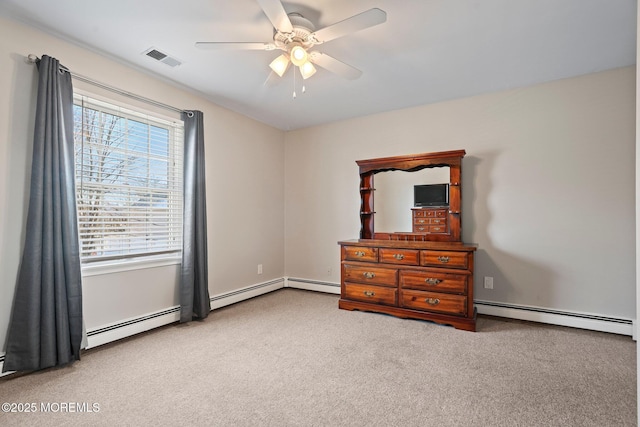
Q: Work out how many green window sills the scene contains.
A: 0